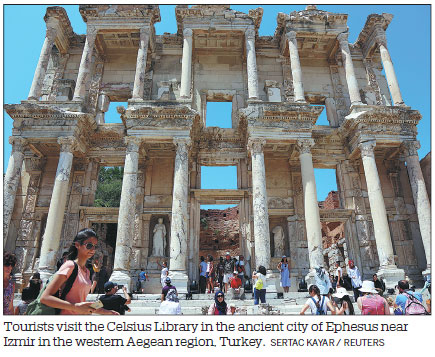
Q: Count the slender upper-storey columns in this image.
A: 8